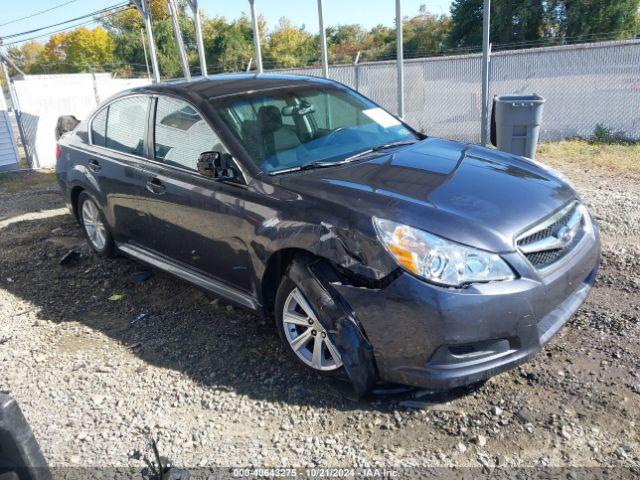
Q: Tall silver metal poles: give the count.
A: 7